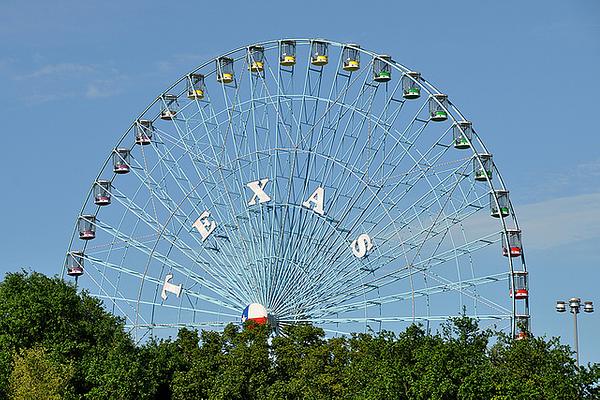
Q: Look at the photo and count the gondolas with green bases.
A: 6